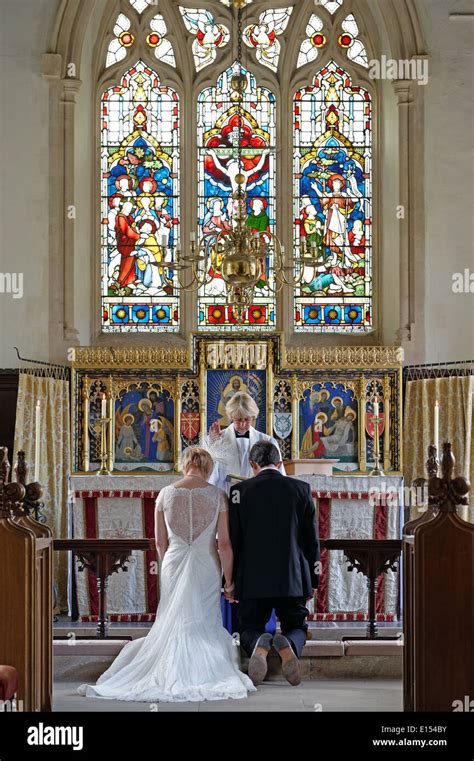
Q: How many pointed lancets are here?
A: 3